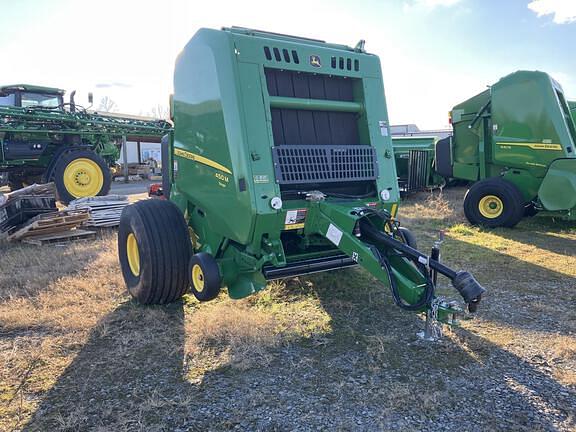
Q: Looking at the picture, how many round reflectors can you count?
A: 2